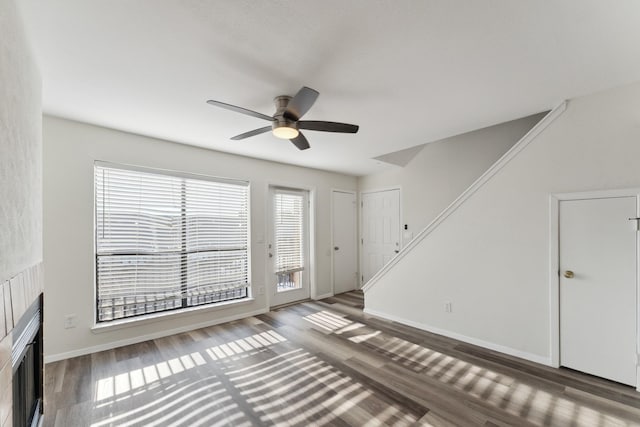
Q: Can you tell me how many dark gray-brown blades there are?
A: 5